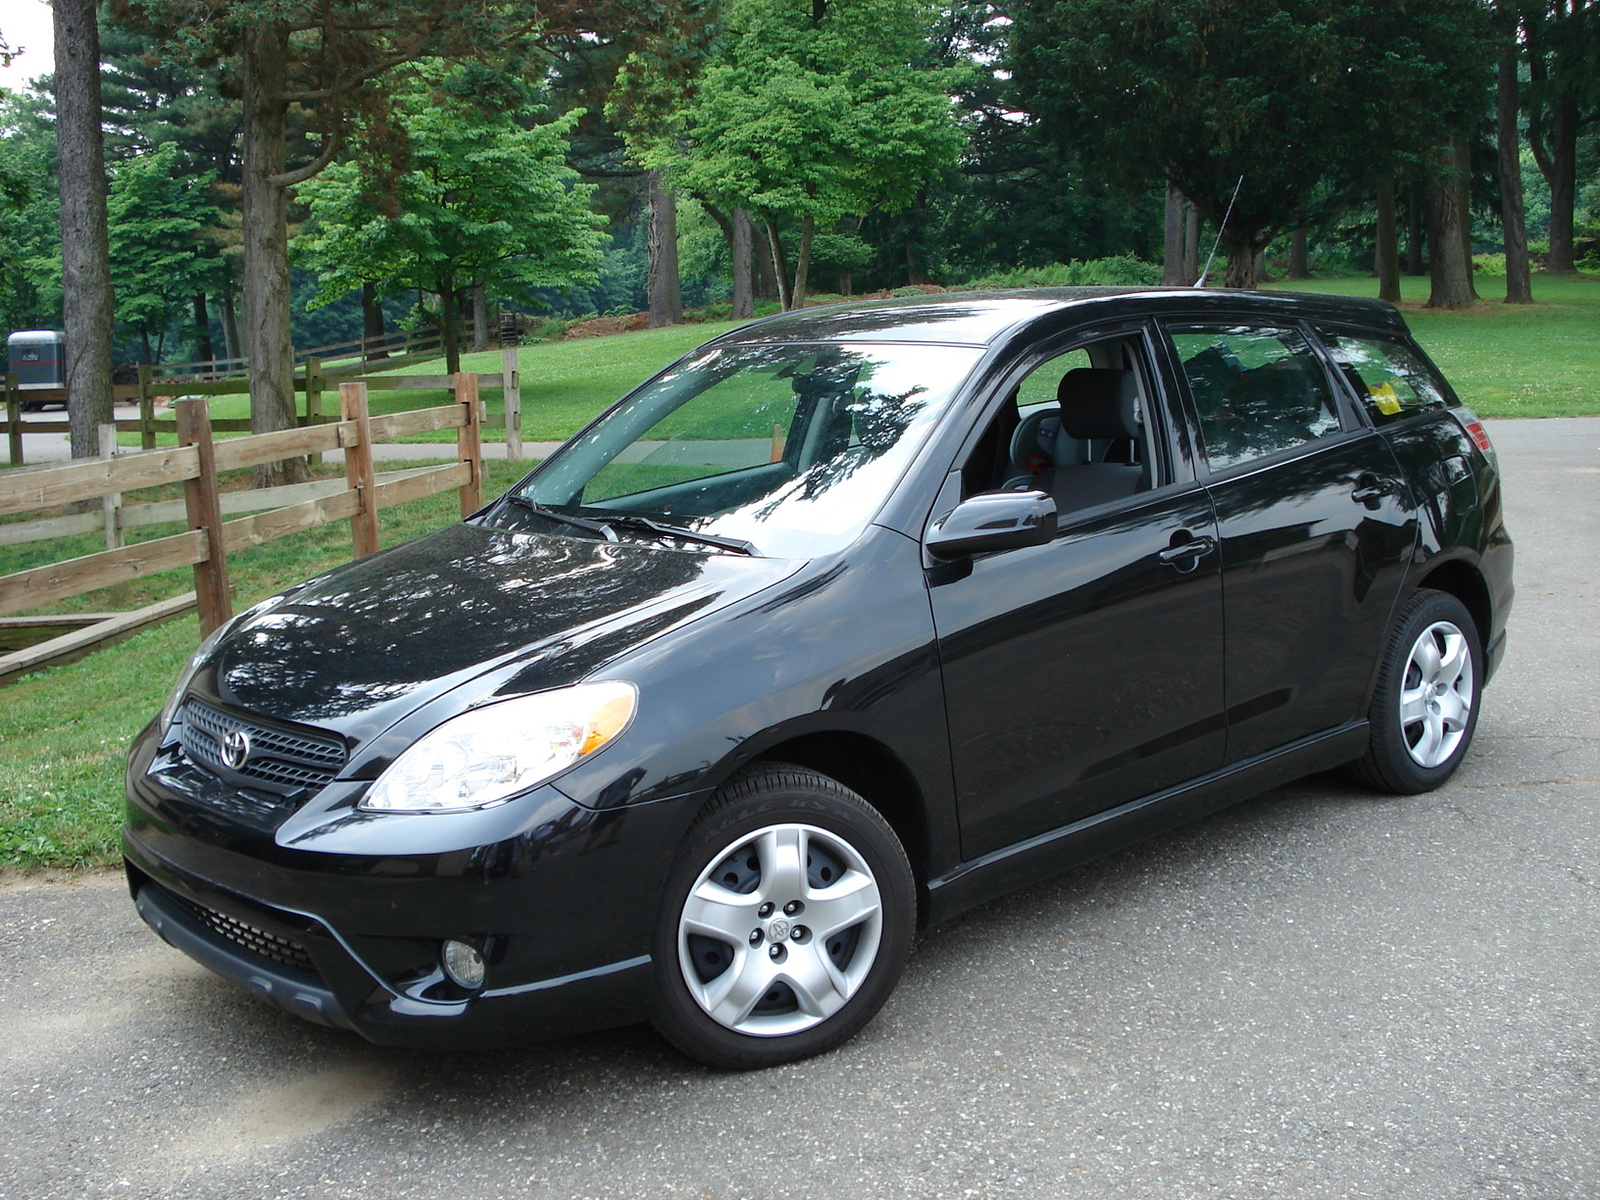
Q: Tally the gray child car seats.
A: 1